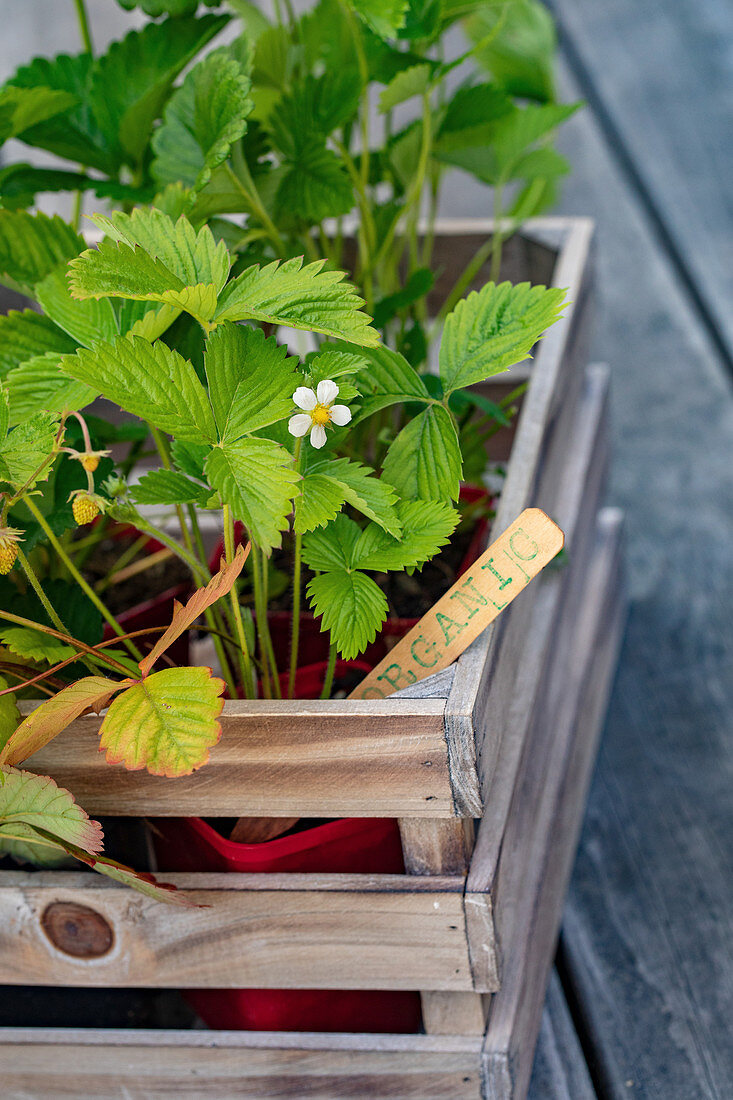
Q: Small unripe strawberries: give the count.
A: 3